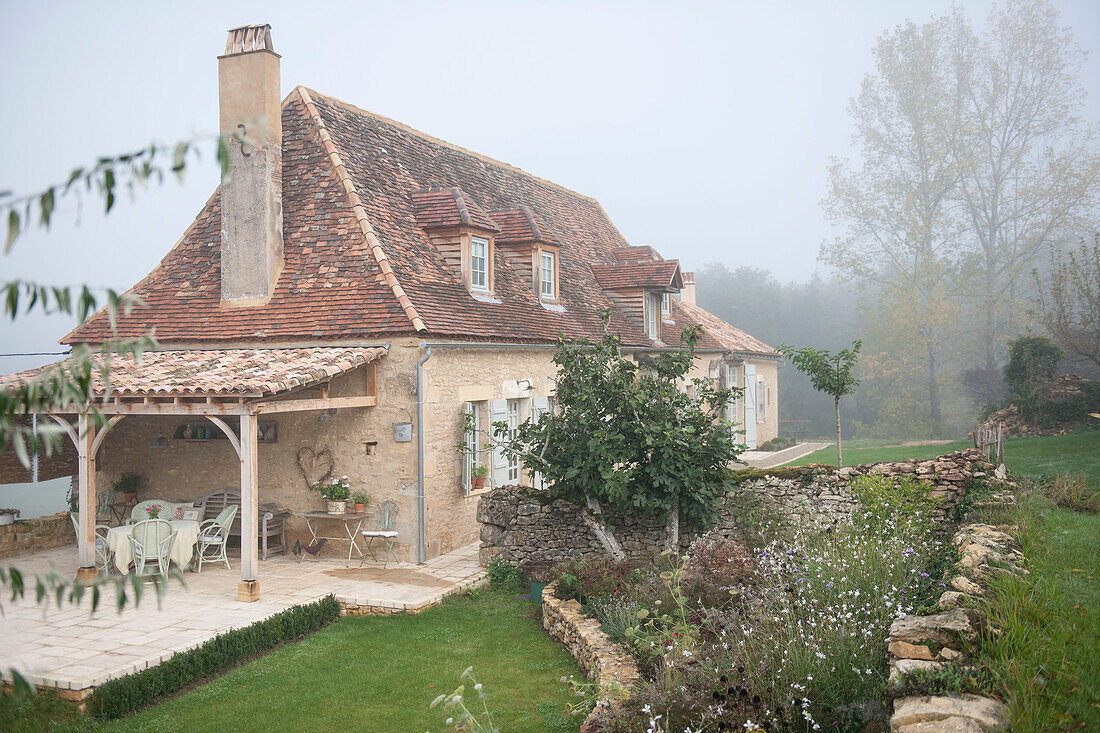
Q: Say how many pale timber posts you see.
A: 2